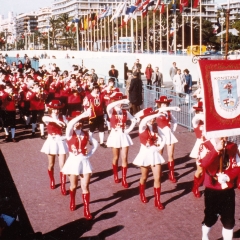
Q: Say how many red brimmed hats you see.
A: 6